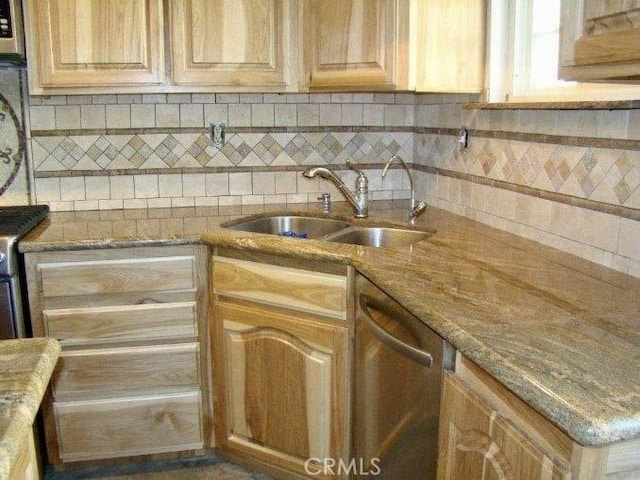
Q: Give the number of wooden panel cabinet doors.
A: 6